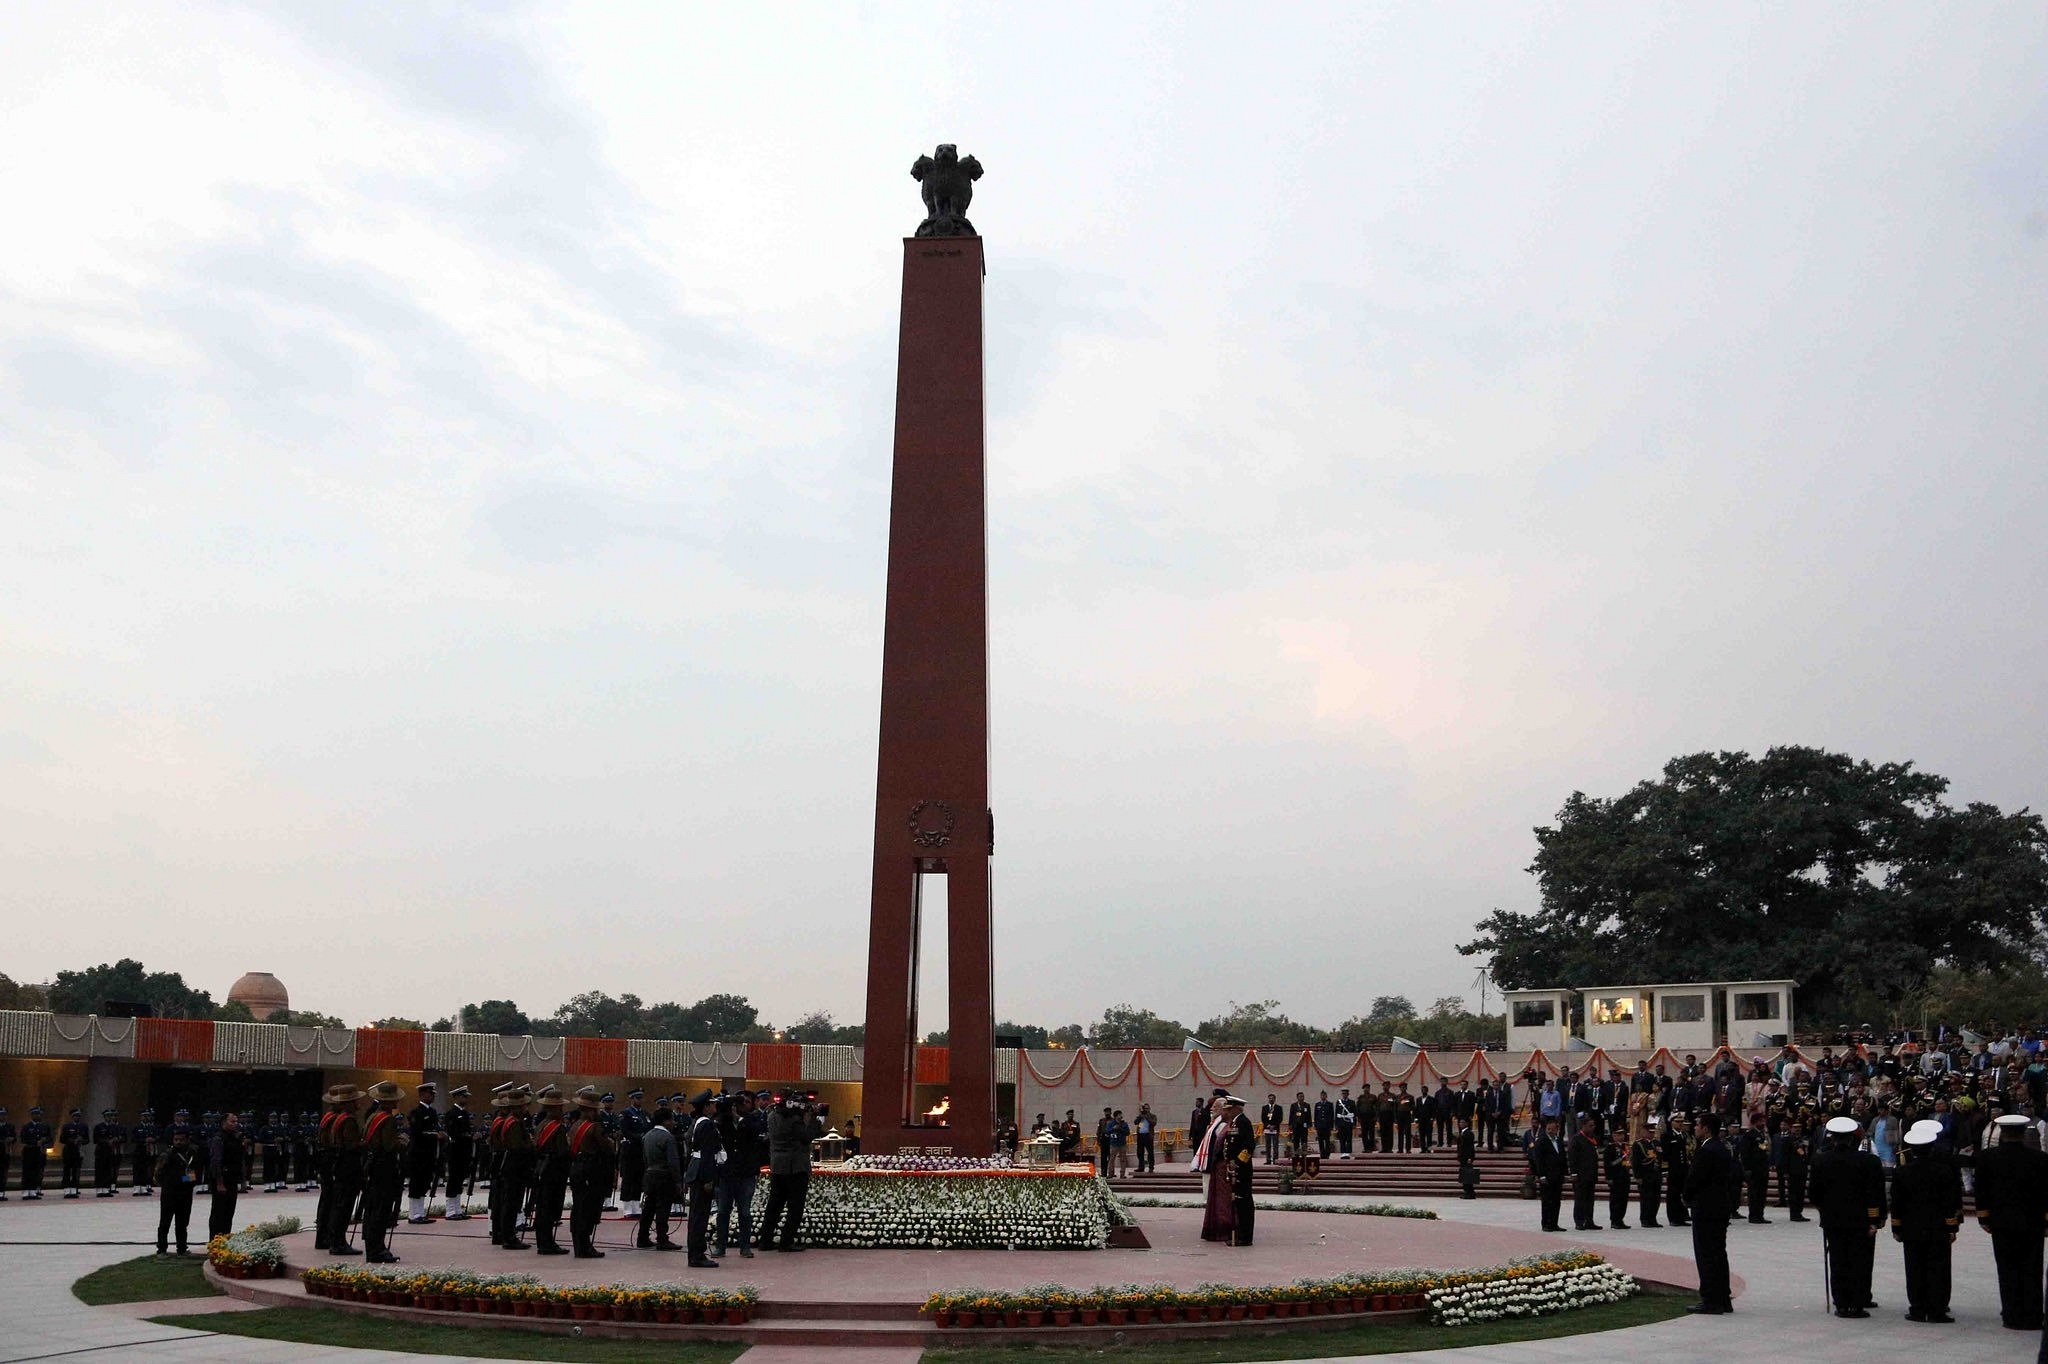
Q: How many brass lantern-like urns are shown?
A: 2